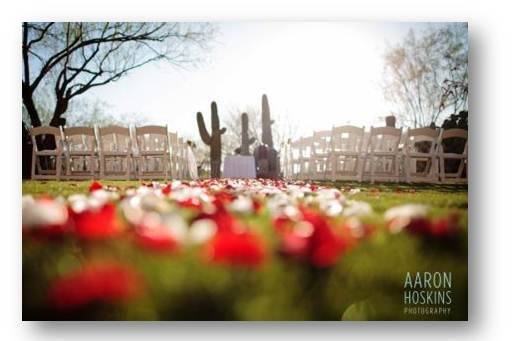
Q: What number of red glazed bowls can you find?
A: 0